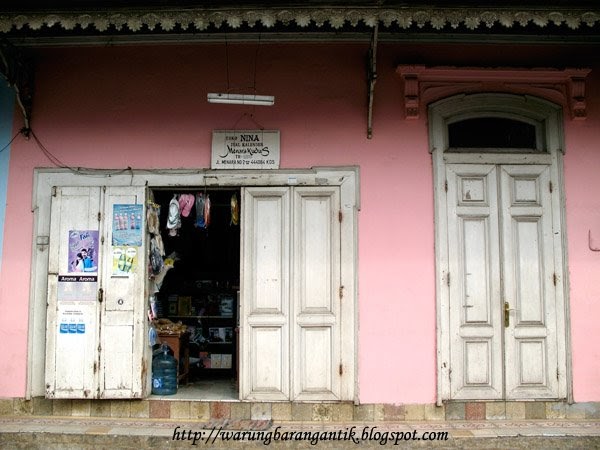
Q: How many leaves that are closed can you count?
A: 4